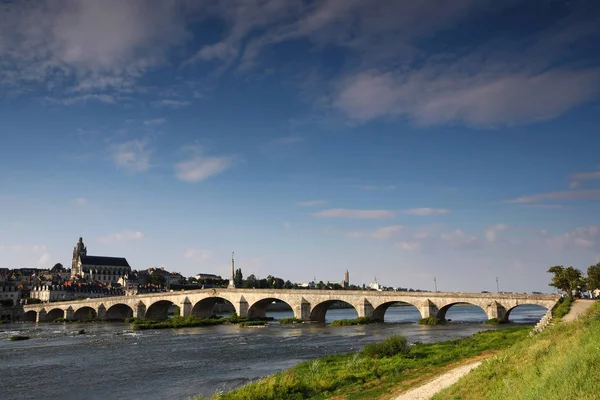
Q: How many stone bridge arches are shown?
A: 11